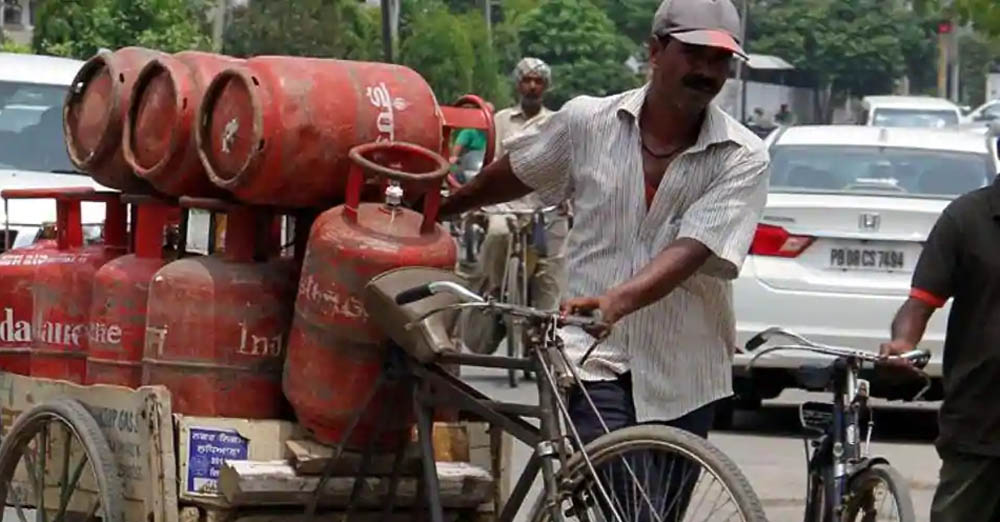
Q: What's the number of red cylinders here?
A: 8